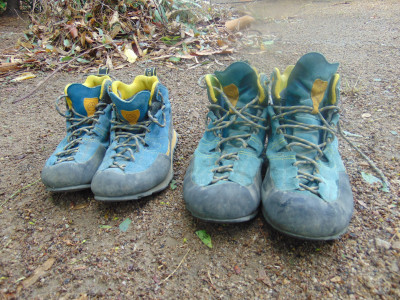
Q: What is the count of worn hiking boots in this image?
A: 4